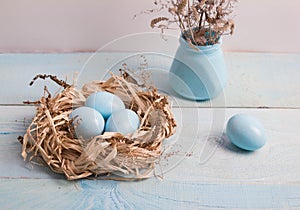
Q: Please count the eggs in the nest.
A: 3